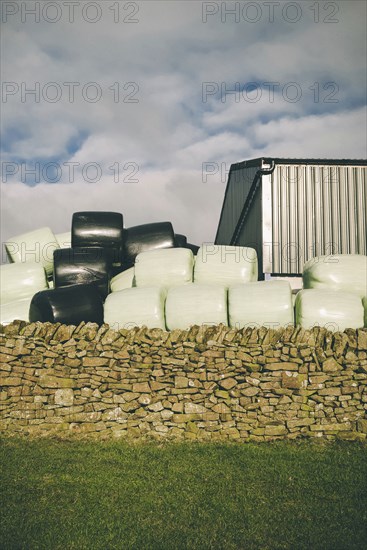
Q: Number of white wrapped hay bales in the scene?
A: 12